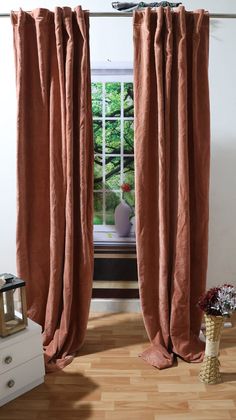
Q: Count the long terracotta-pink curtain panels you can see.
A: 2